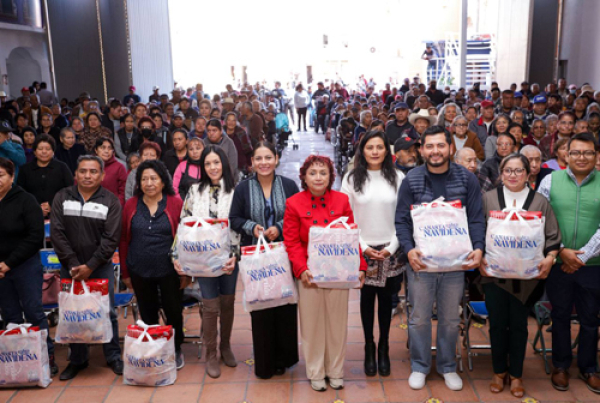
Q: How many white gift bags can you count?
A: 8